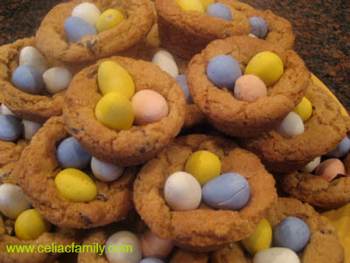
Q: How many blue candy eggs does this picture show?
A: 12